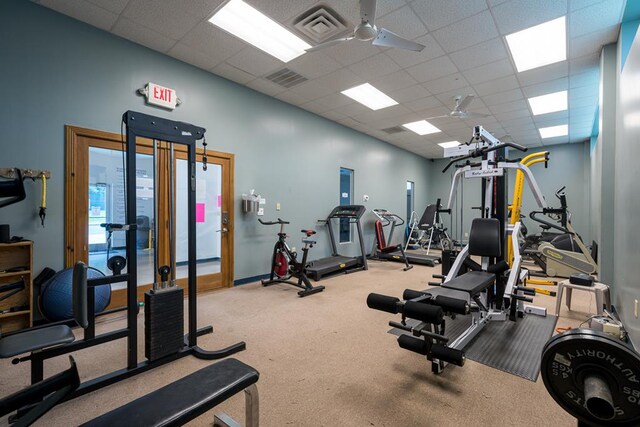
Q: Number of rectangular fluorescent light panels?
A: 7